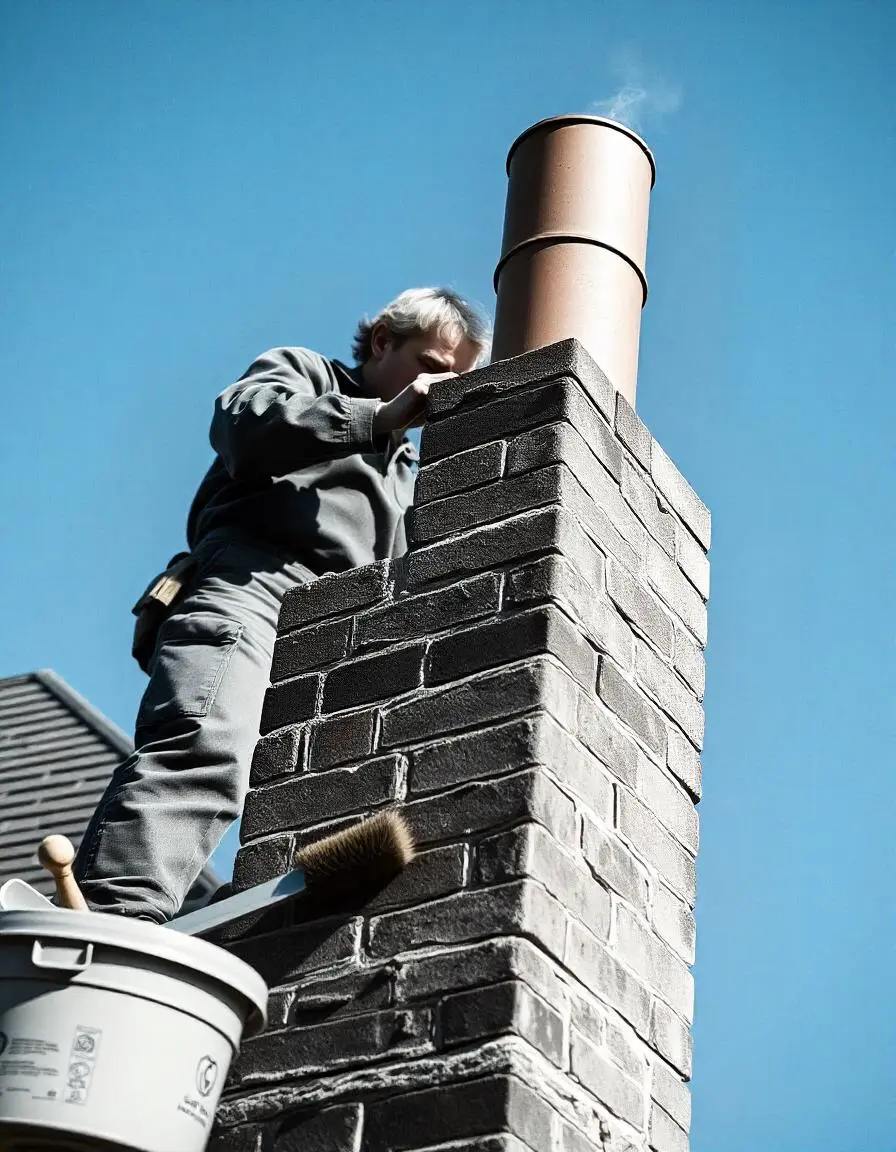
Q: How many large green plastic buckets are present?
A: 0